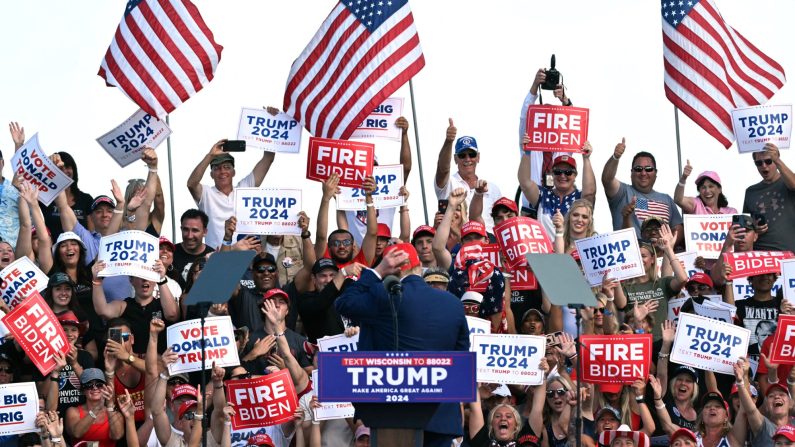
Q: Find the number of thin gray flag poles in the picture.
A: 3